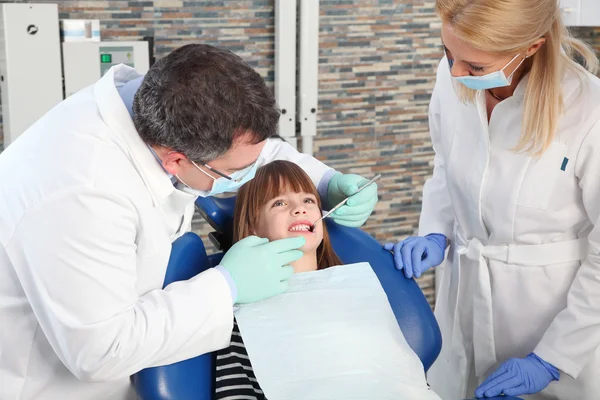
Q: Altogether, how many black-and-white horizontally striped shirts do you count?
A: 1